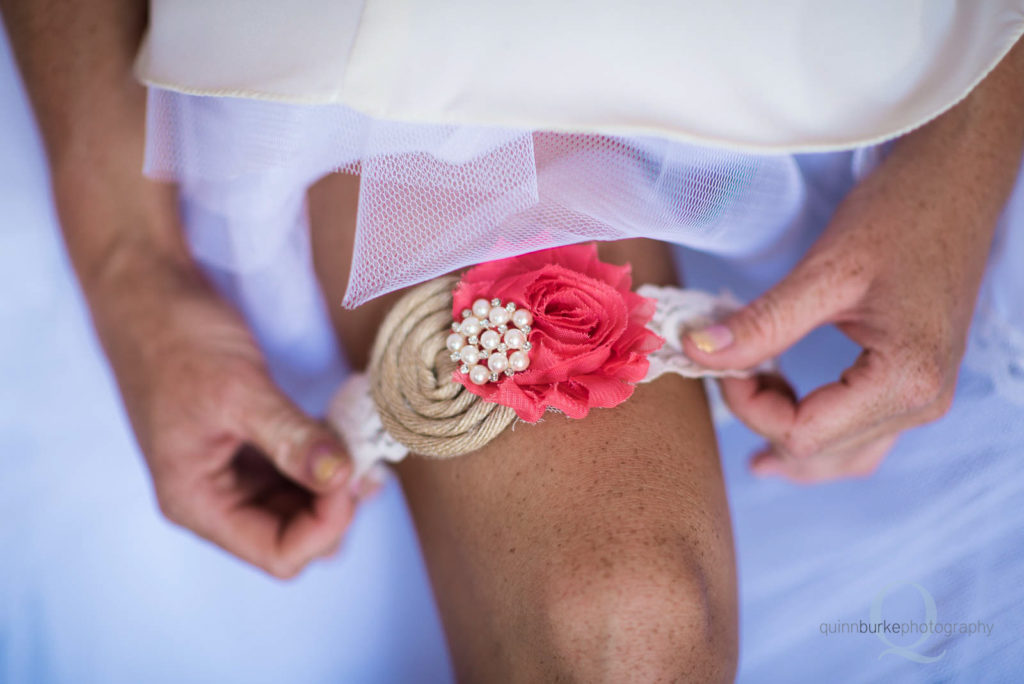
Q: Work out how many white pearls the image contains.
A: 11